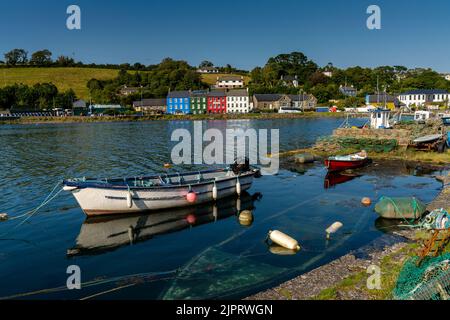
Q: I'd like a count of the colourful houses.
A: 3